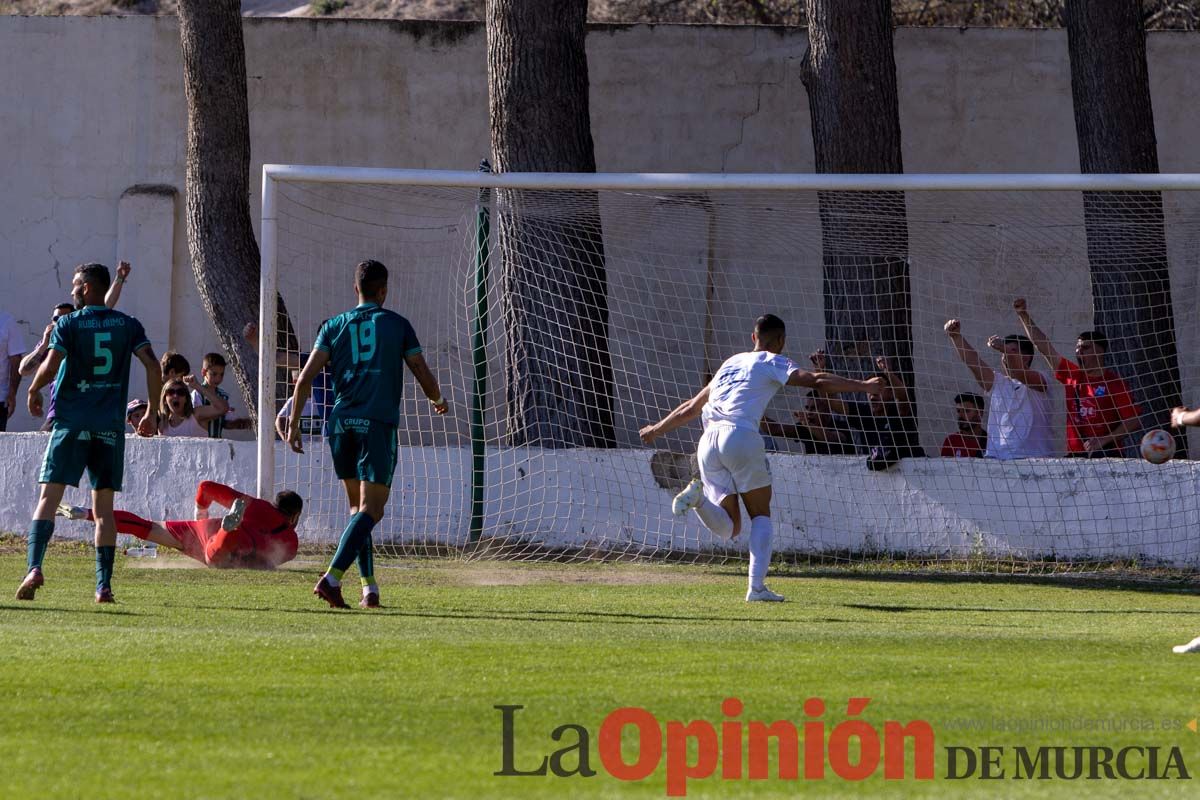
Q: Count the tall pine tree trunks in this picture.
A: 4